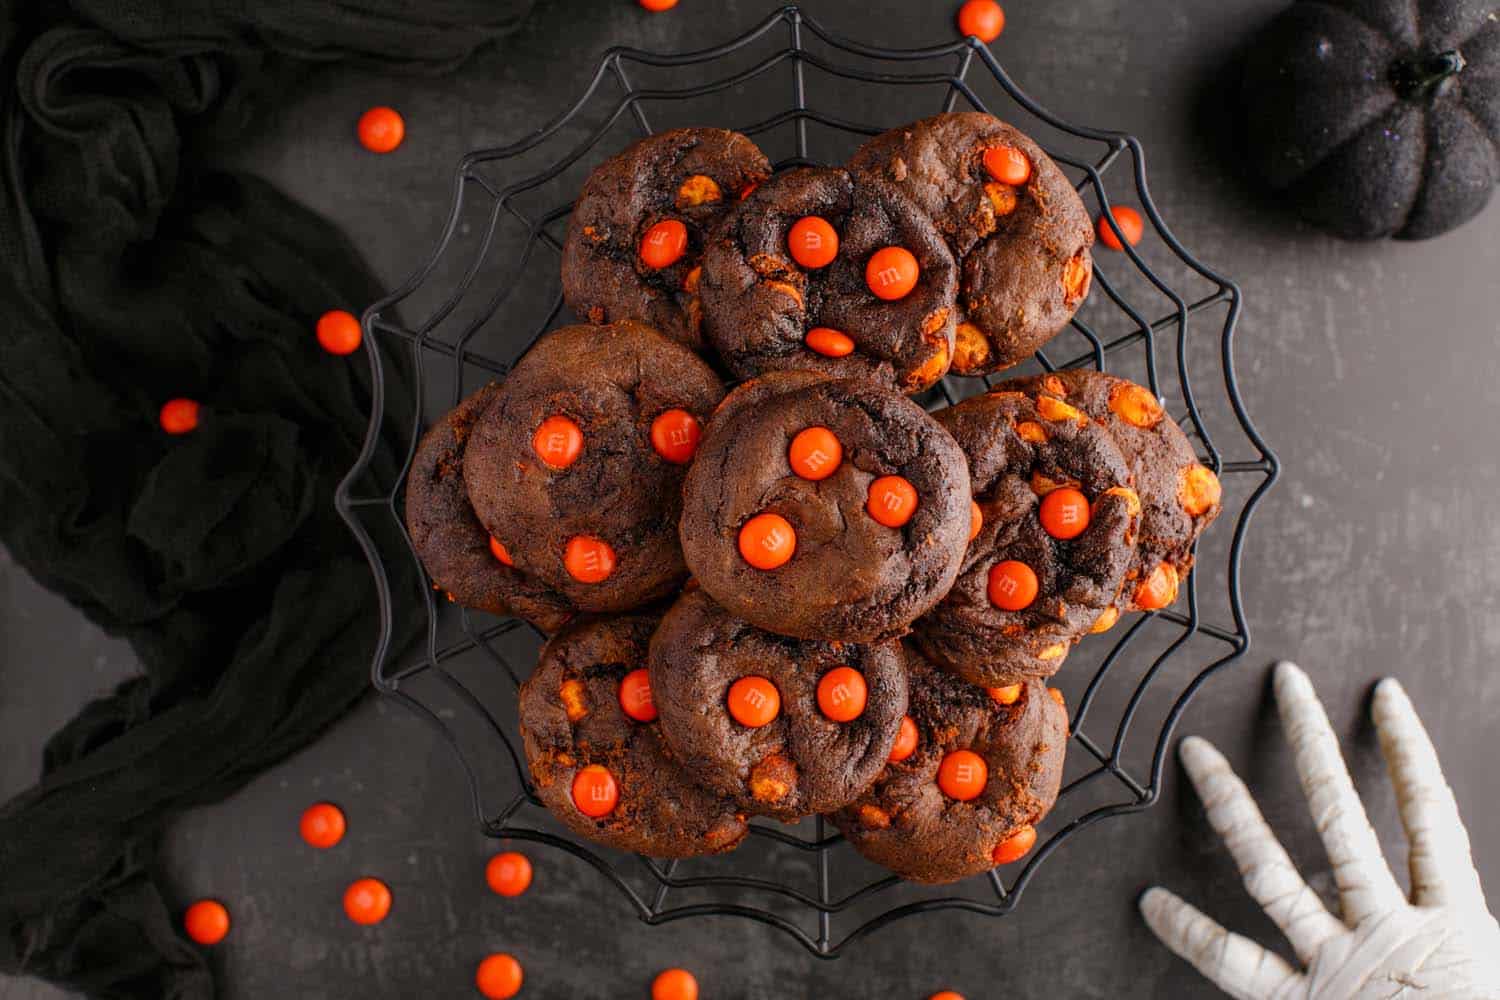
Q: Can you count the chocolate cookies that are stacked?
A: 11